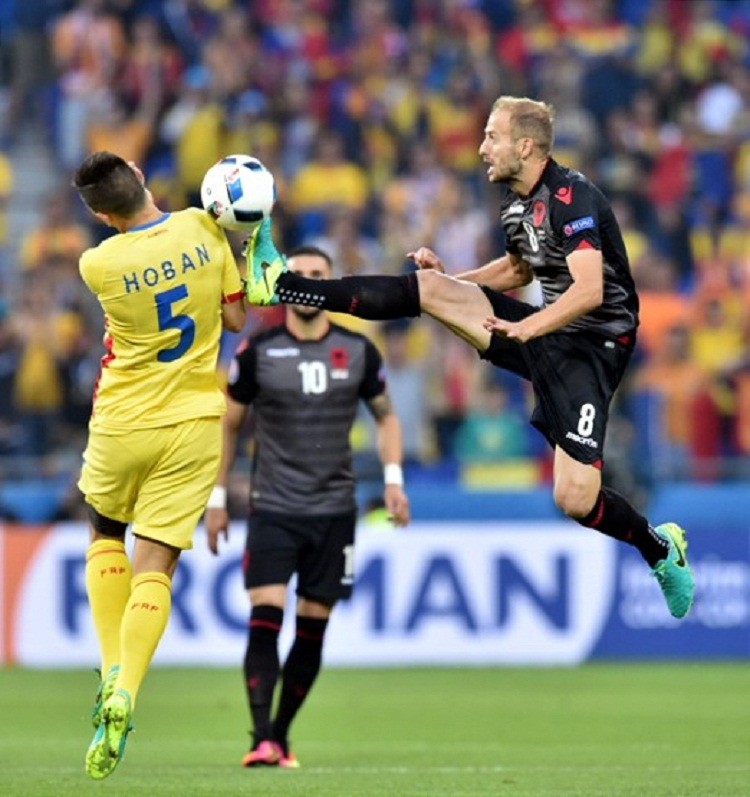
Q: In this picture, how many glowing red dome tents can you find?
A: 0